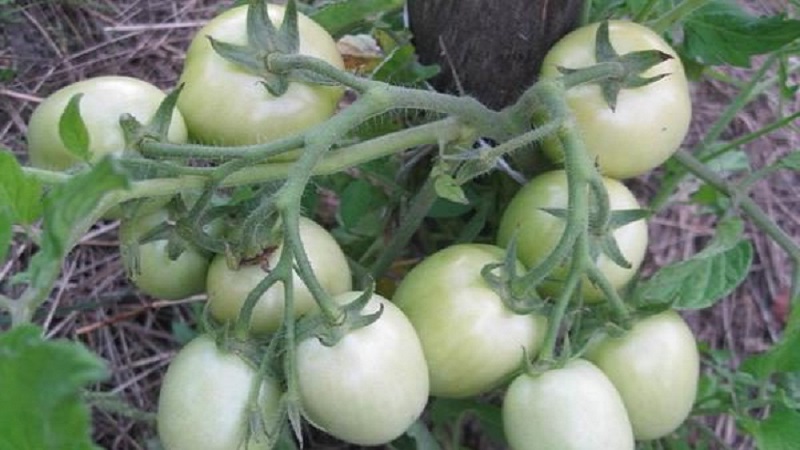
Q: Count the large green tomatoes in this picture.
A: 11